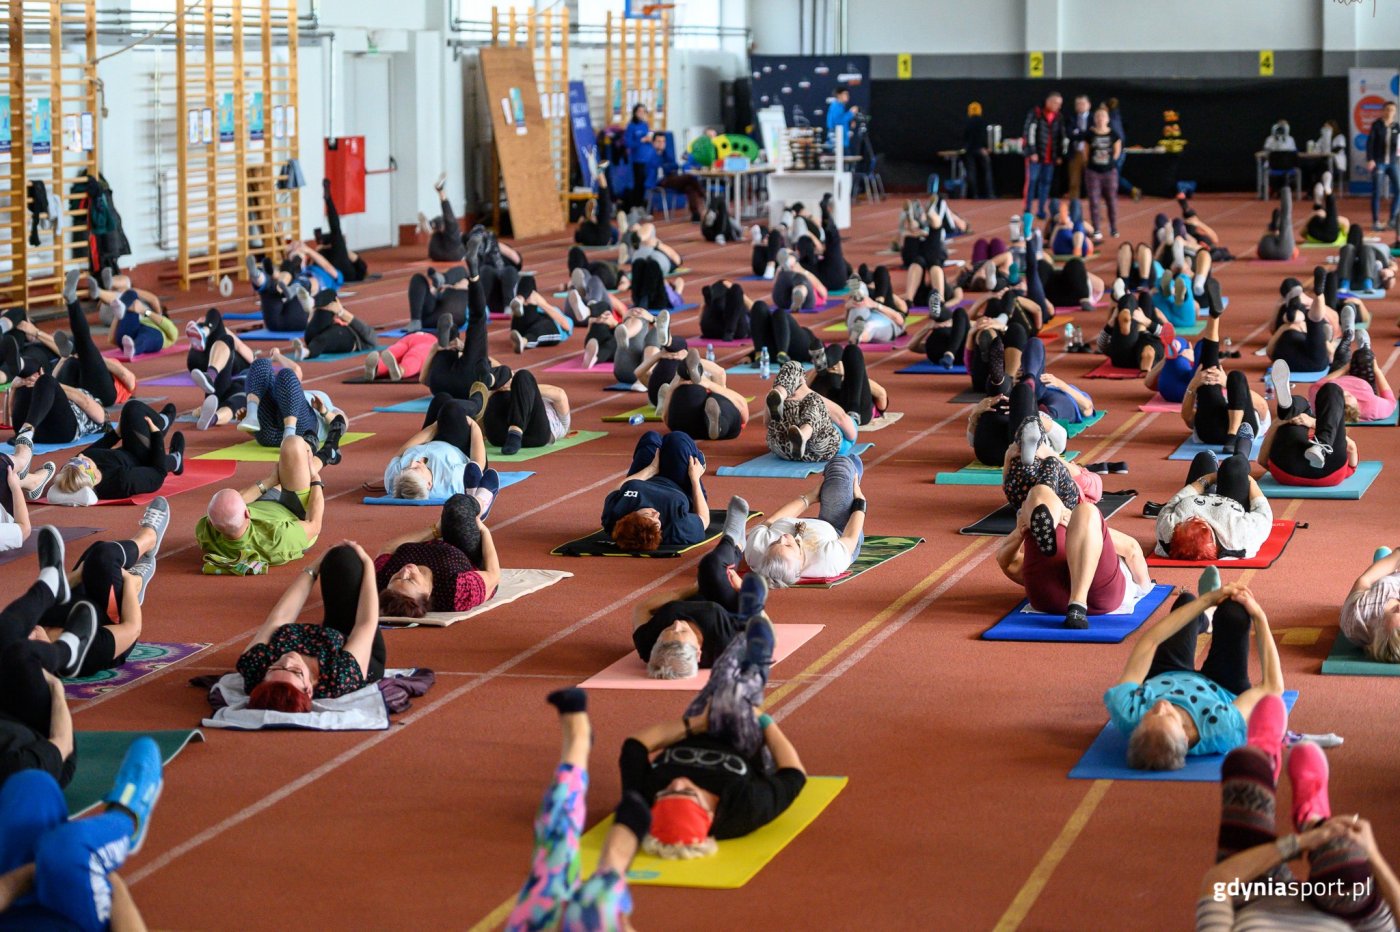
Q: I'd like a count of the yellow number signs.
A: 3